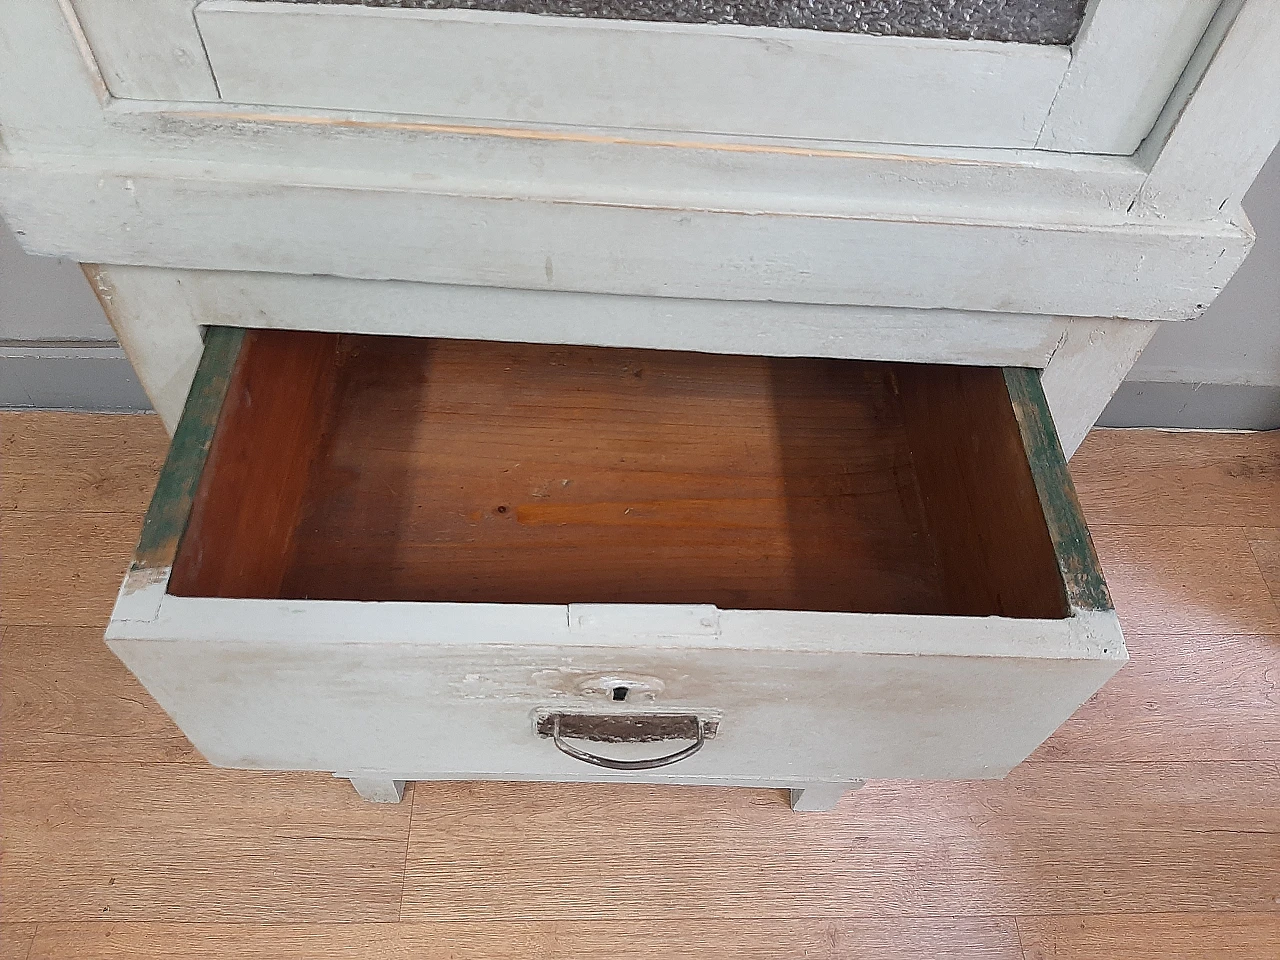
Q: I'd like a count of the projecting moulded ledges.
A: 1